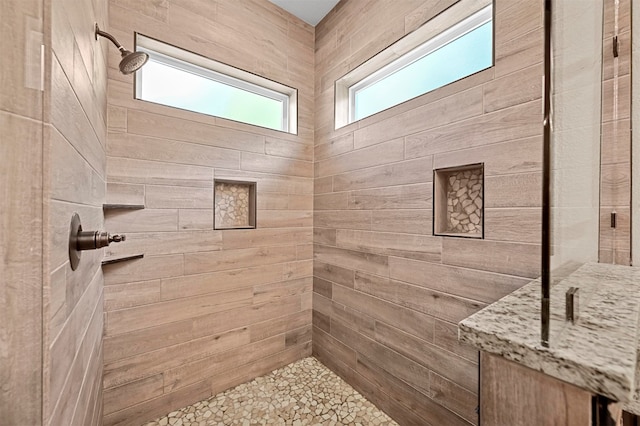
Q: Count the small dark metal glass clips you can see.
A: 3